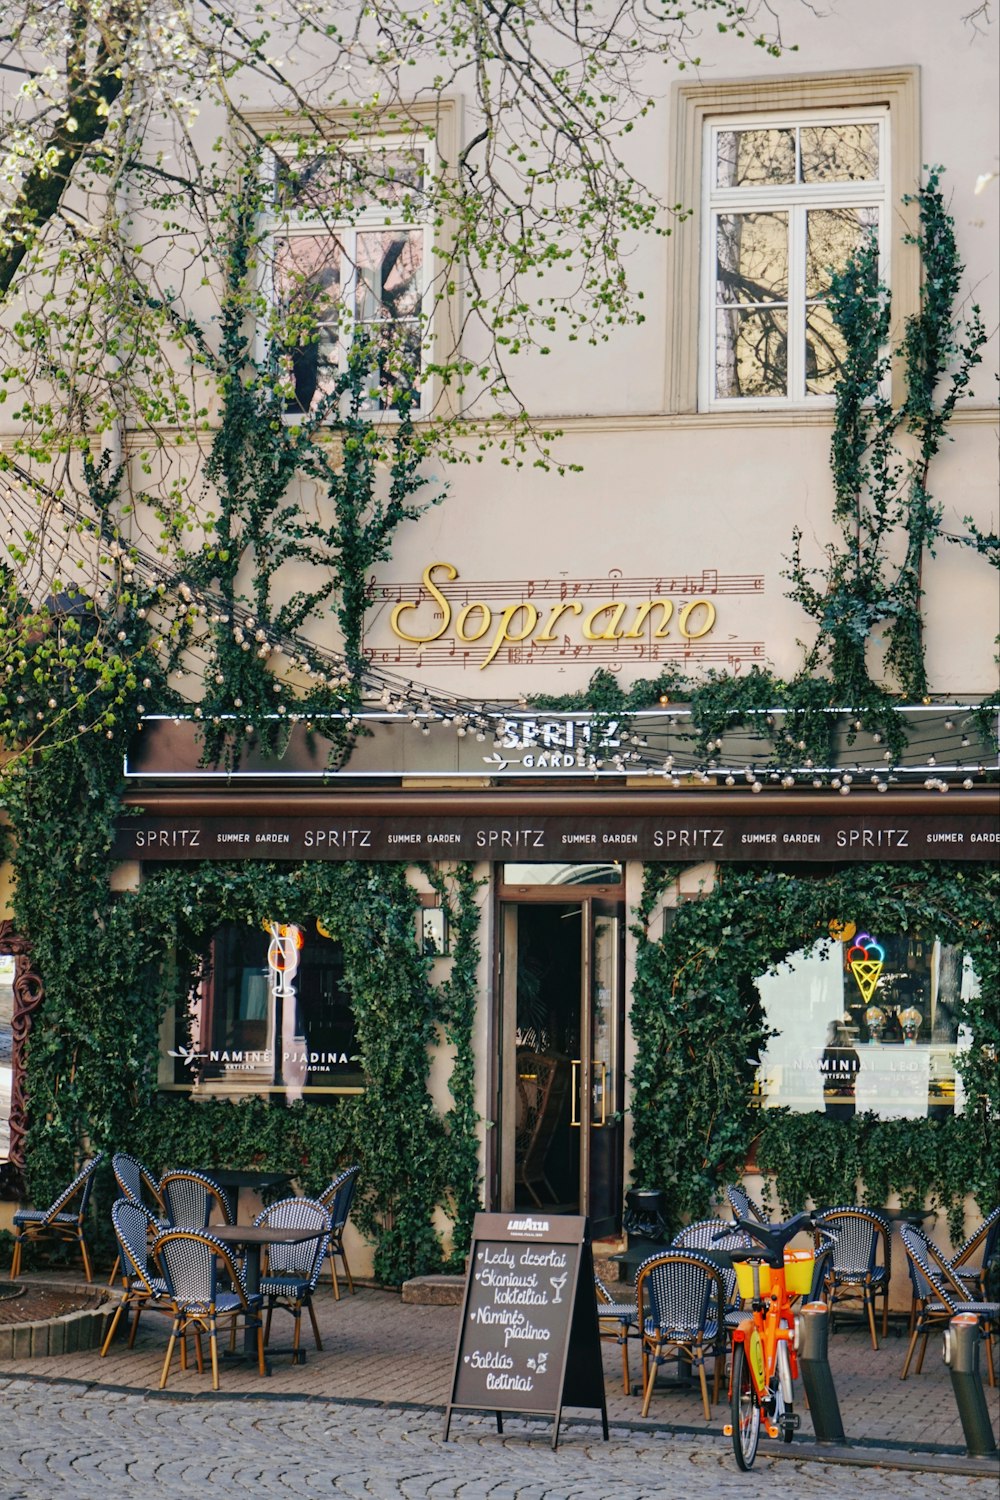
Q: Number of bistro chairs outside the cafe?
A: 15